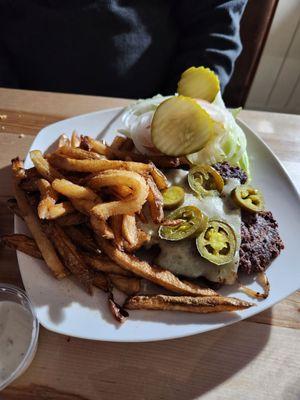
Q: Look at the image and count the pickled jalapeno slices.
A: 5